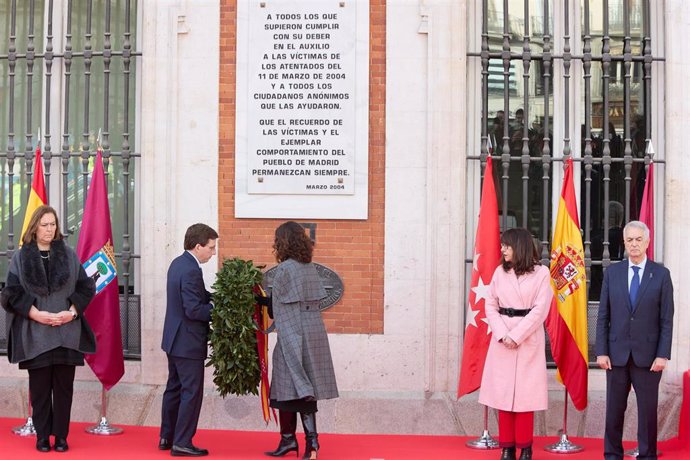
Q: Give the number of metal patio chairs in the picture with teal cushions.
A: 0